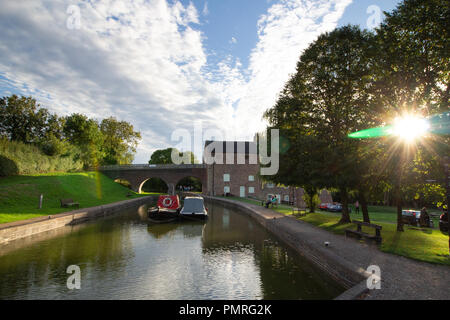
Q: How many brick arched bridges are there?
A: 1